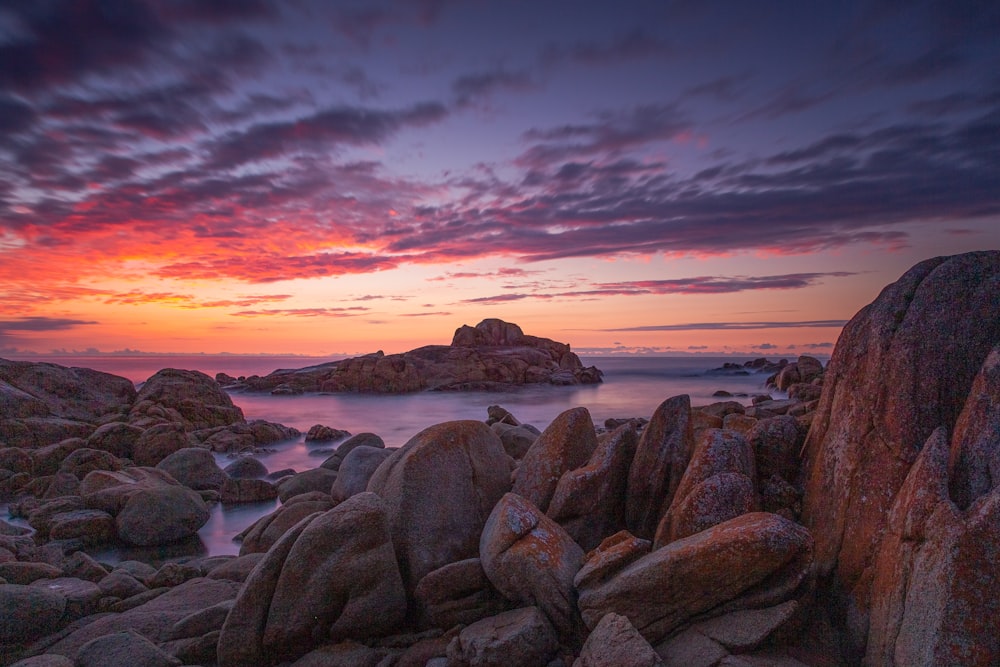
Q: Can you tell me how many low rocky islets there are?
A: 1